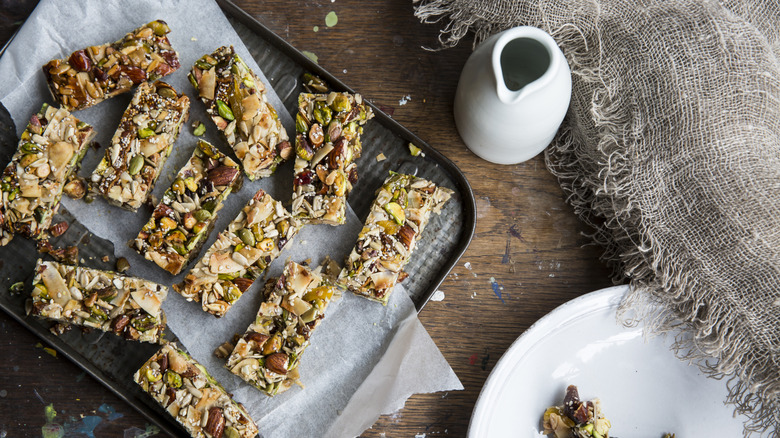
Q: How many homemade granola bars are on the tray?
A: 11